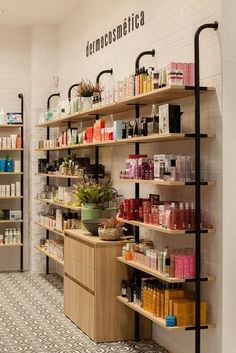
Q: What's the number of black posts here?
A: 6